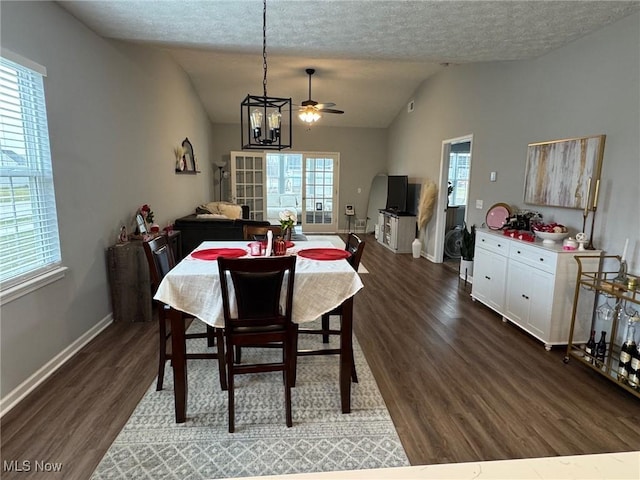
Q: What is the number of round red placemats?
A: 3